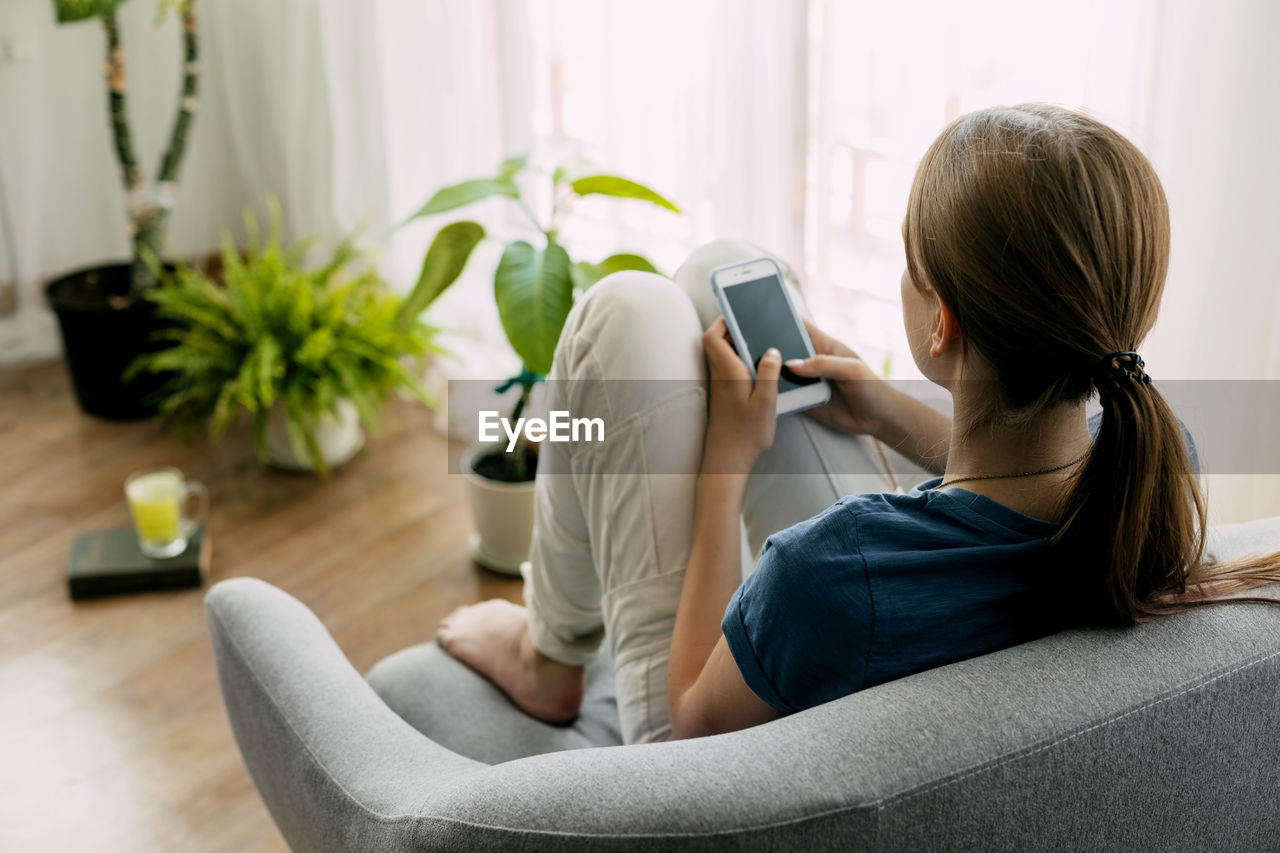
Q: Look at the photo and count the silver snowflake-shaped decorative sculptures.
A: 0